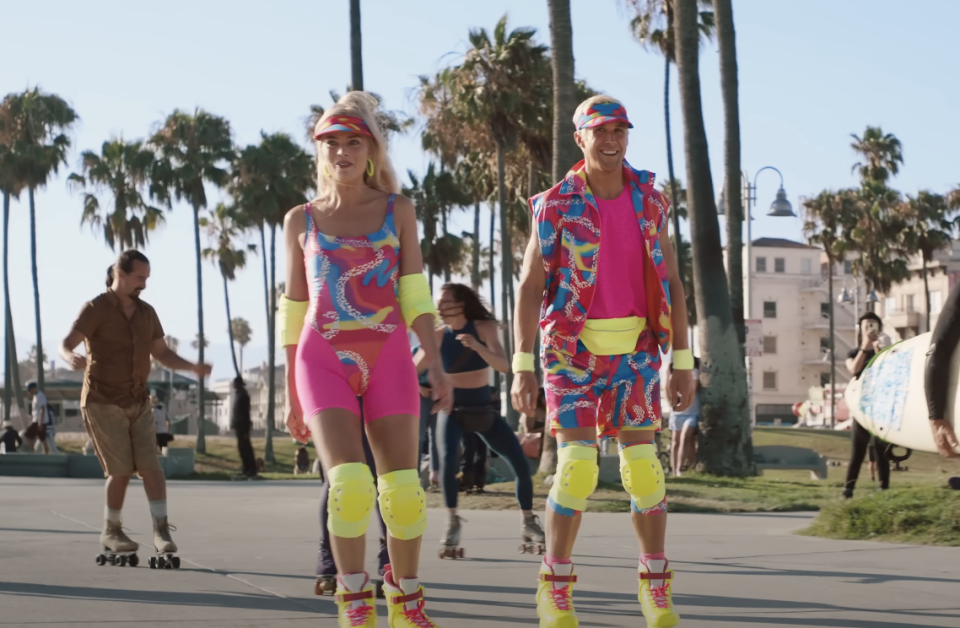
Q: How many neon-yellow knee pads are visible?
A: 4